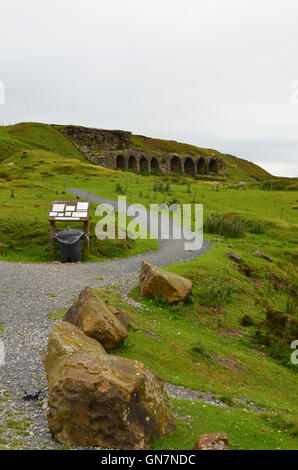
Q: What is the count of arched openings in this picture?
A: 8